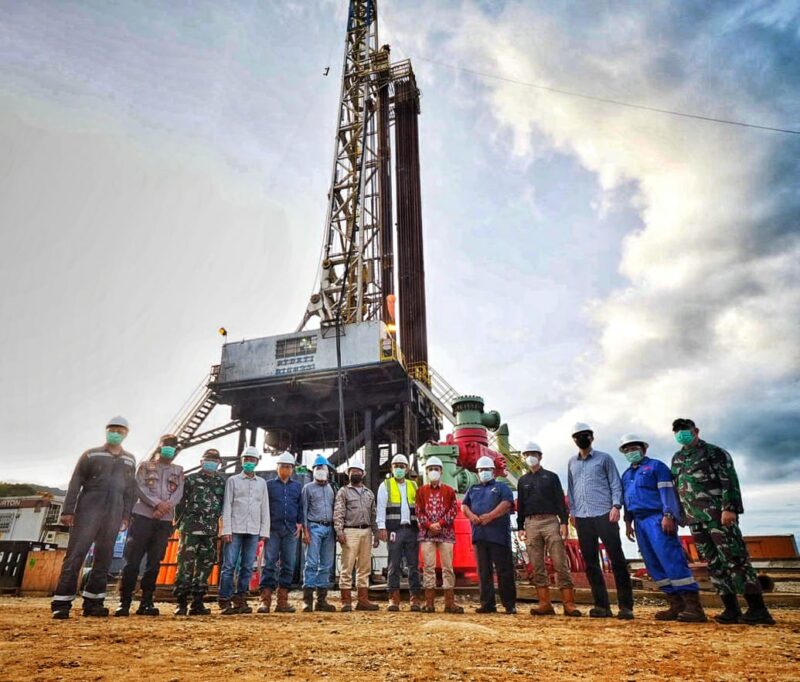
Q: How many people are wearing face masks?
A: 14